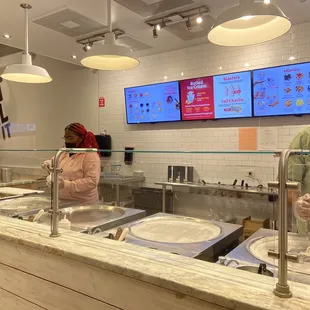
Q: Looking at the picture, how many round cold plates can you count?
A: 4